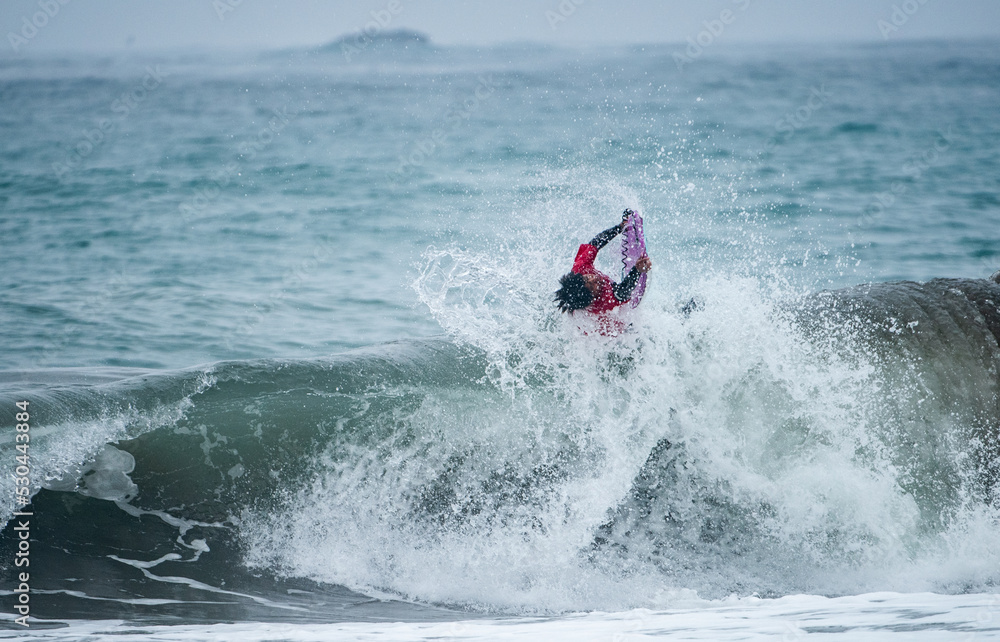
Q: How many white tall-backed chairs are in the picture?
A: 0